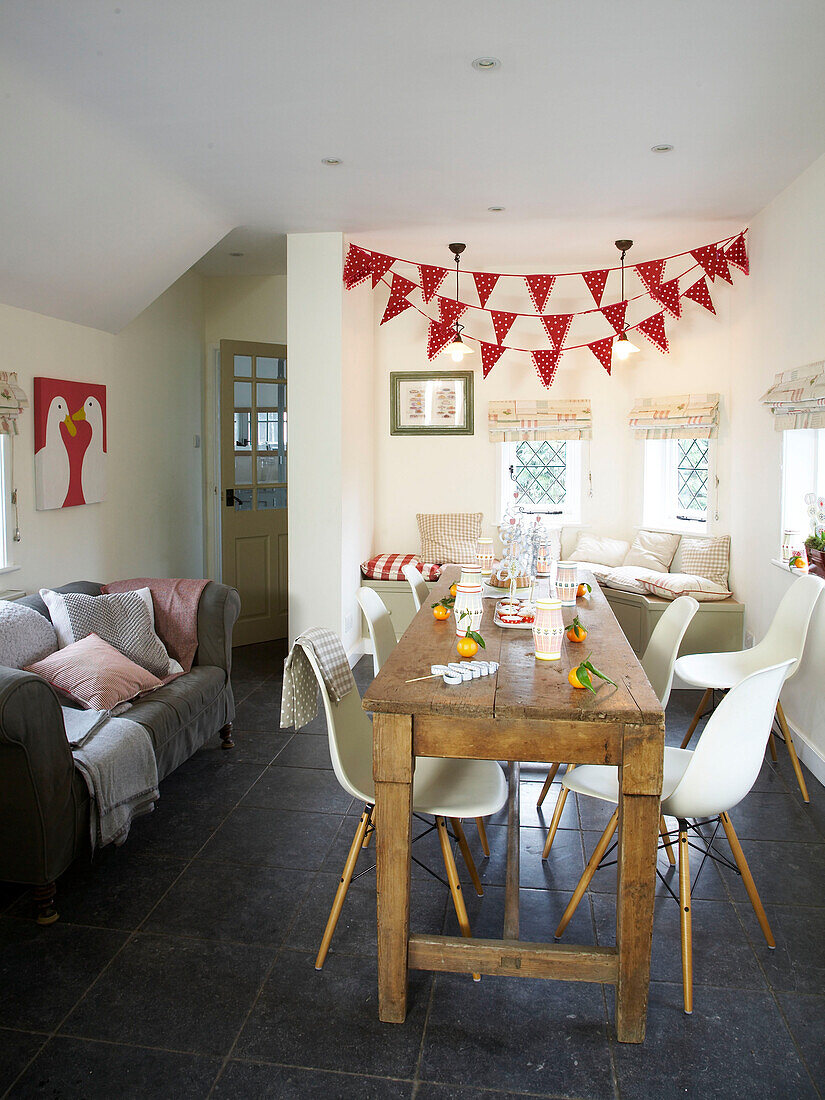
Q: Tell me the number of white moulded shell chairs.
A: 6